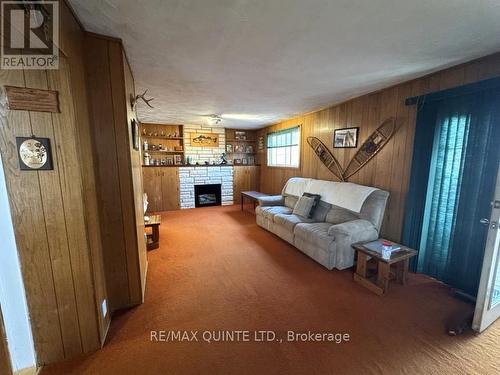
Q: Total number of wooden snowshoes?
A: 2